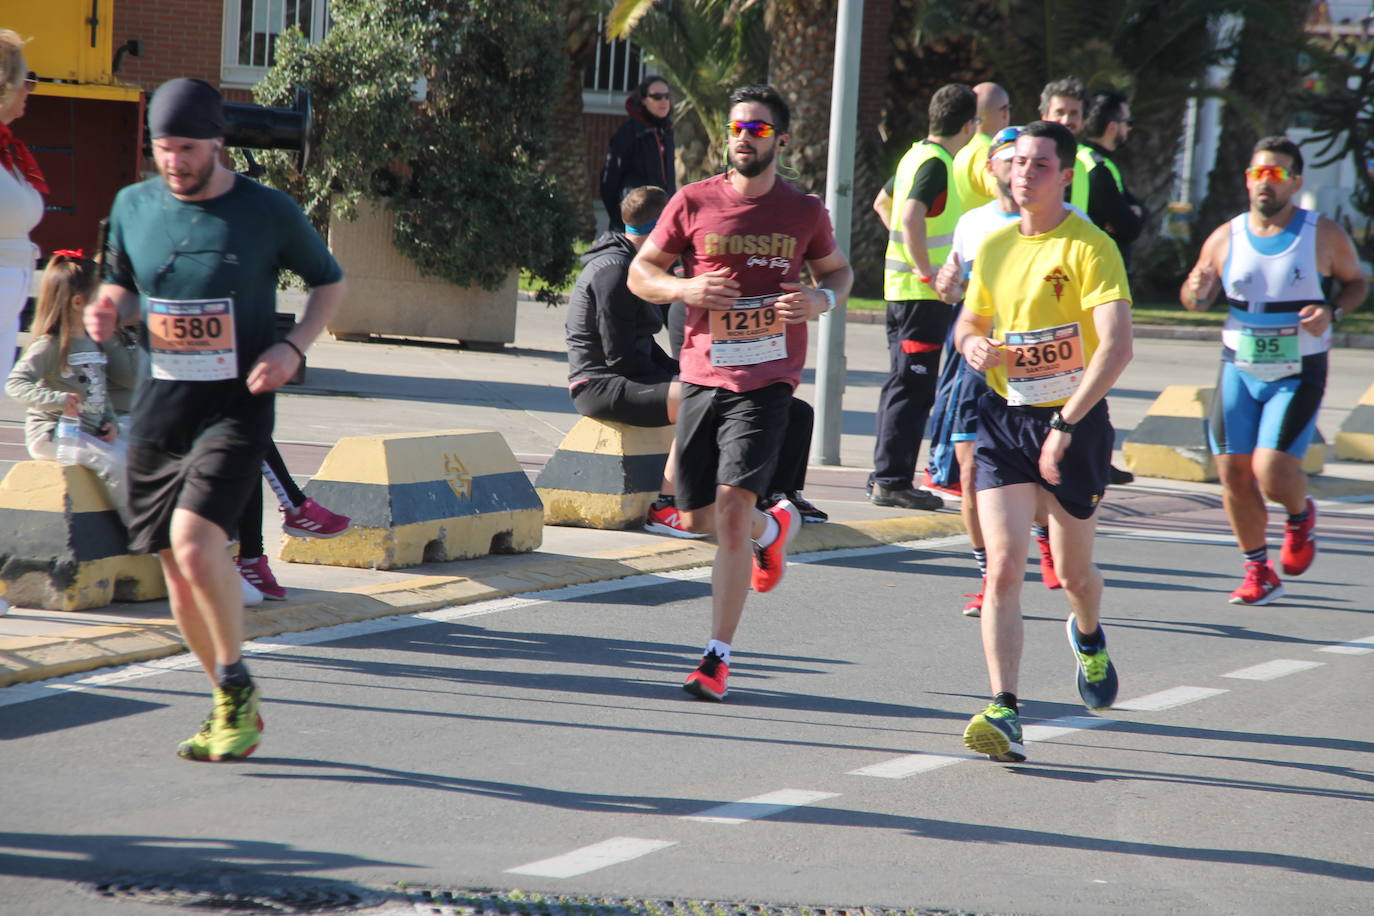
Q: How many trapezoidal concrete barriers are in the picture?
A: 5